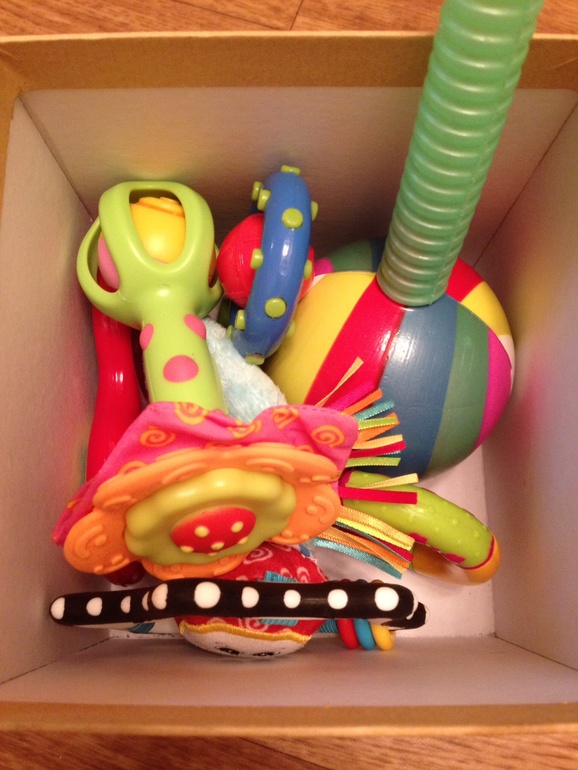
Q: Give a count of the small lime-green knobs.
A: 12